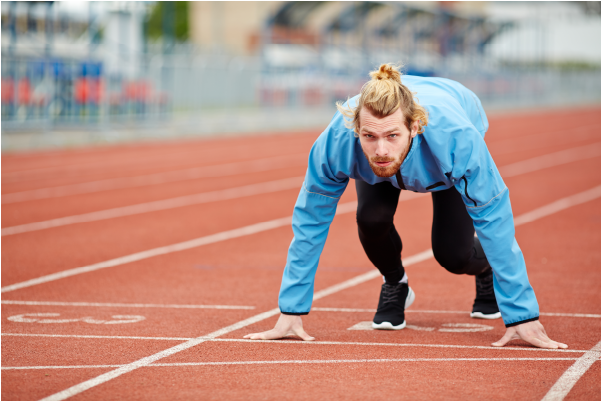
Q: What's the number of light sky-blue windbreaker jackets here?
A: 1